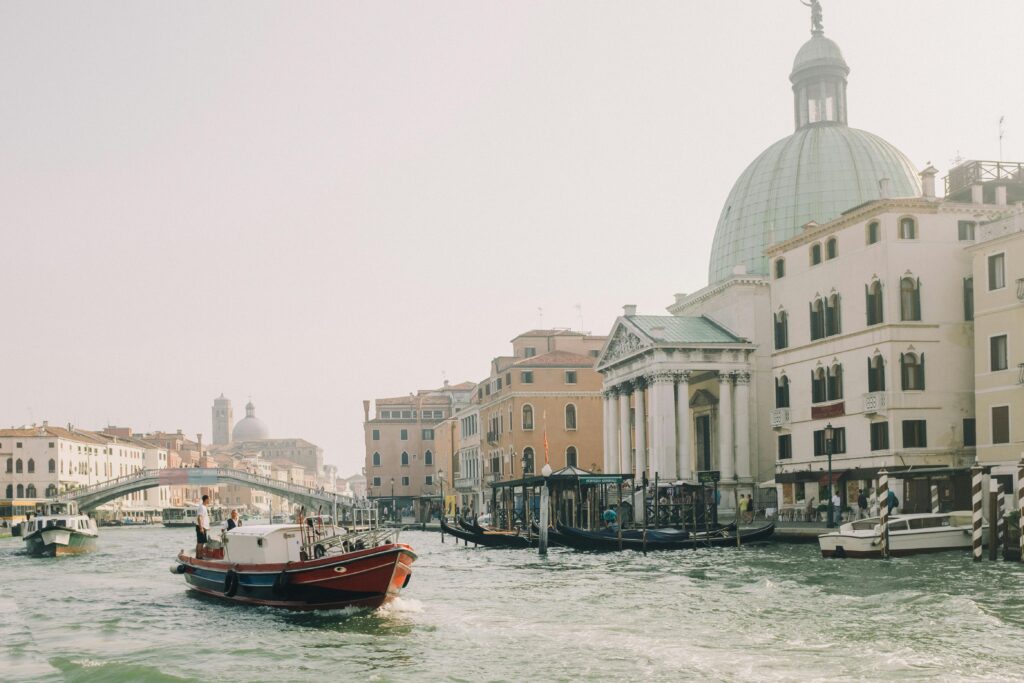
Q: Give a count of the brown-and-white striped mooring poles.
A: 5